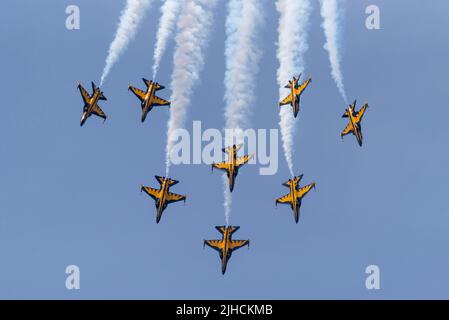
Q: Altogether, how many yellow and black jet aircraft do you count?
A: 8